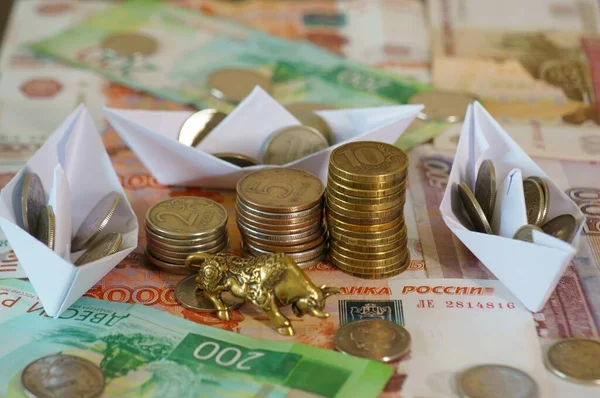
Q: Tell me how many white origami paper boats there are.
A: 3